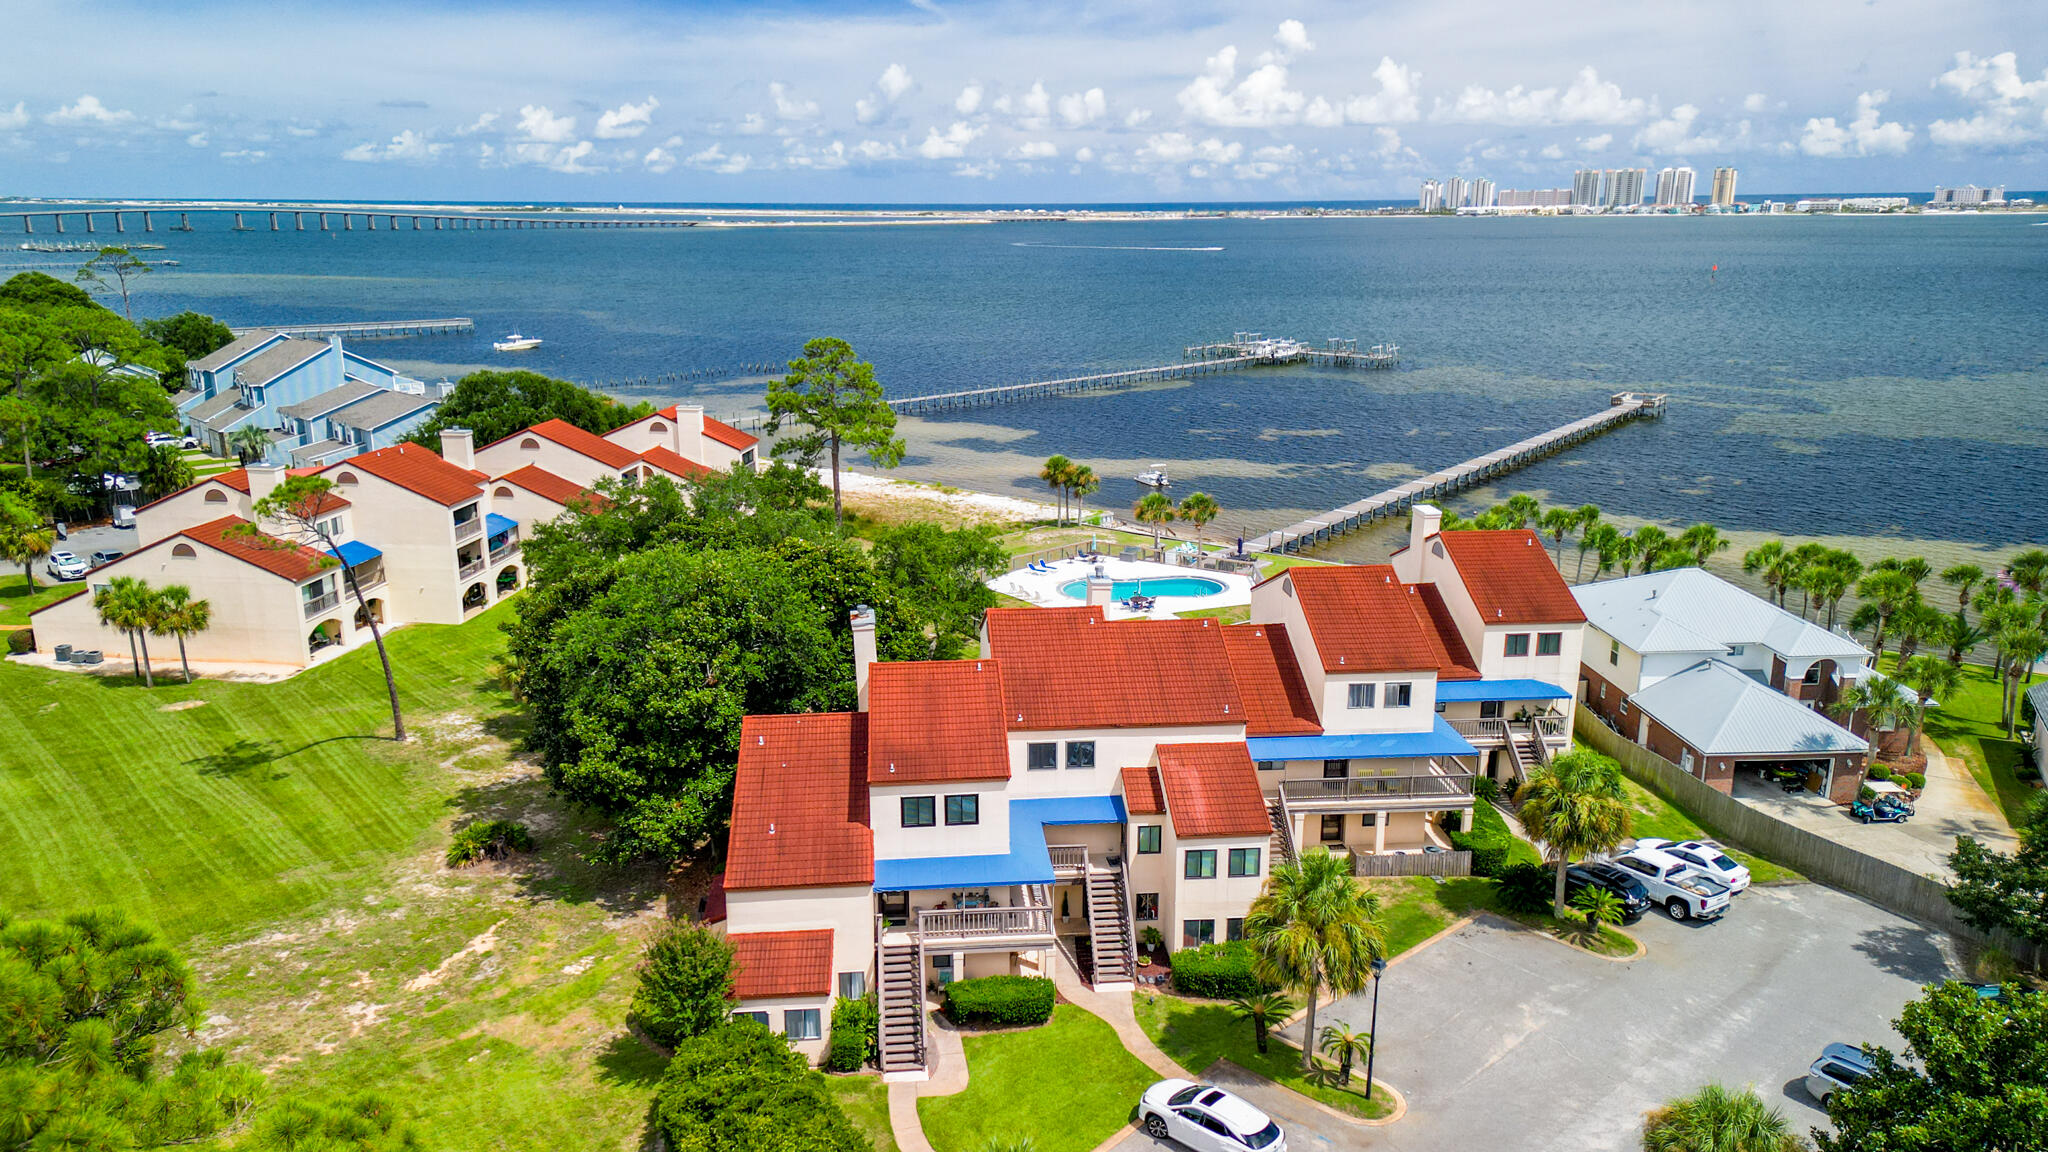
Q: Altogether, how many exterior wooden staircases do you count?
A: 4